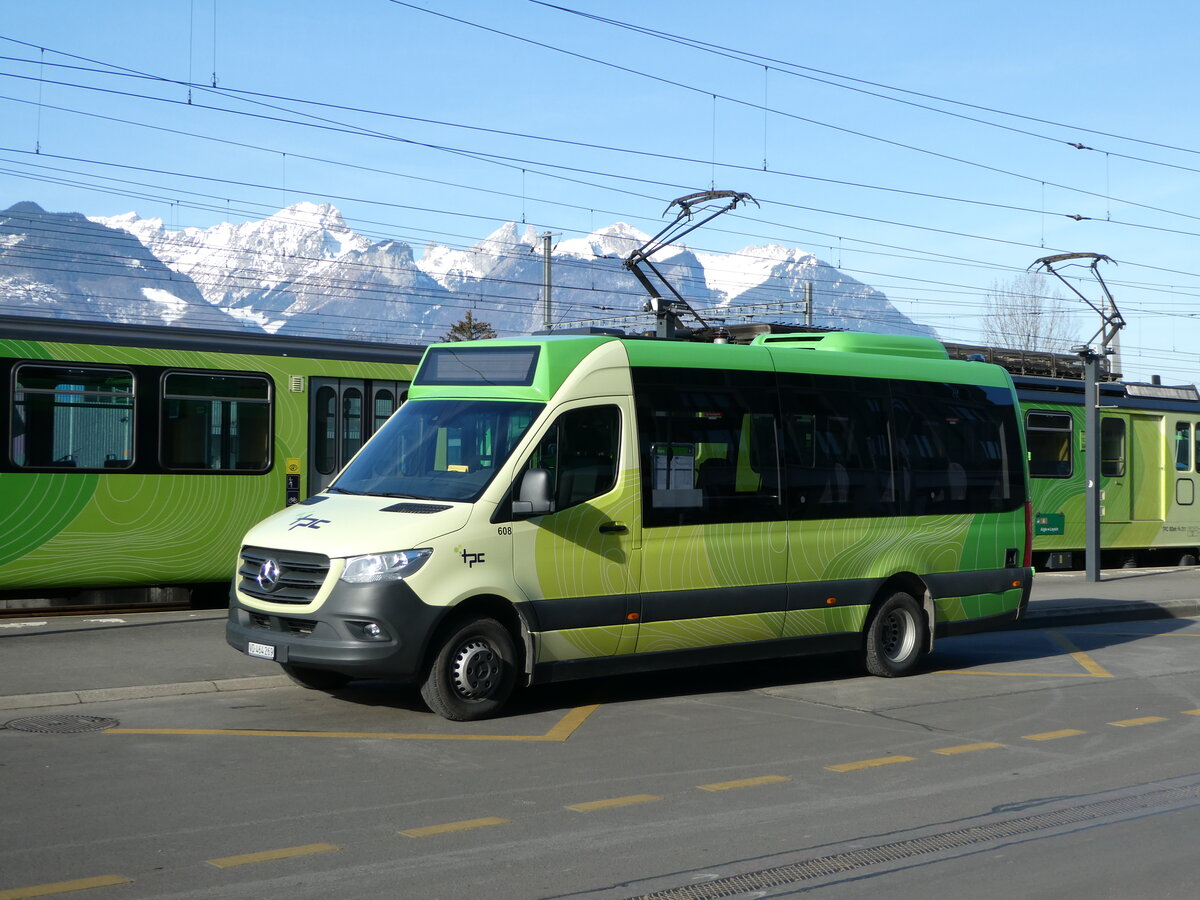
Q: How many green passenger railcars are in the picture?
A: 2